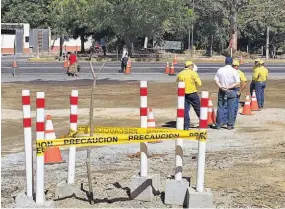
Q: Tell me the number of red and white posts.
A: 6